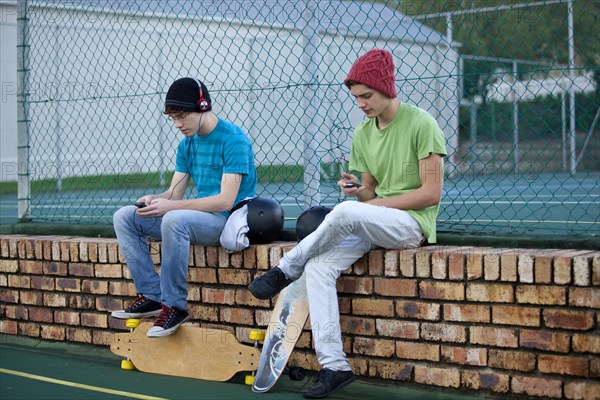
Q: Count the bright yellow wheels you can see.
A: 4